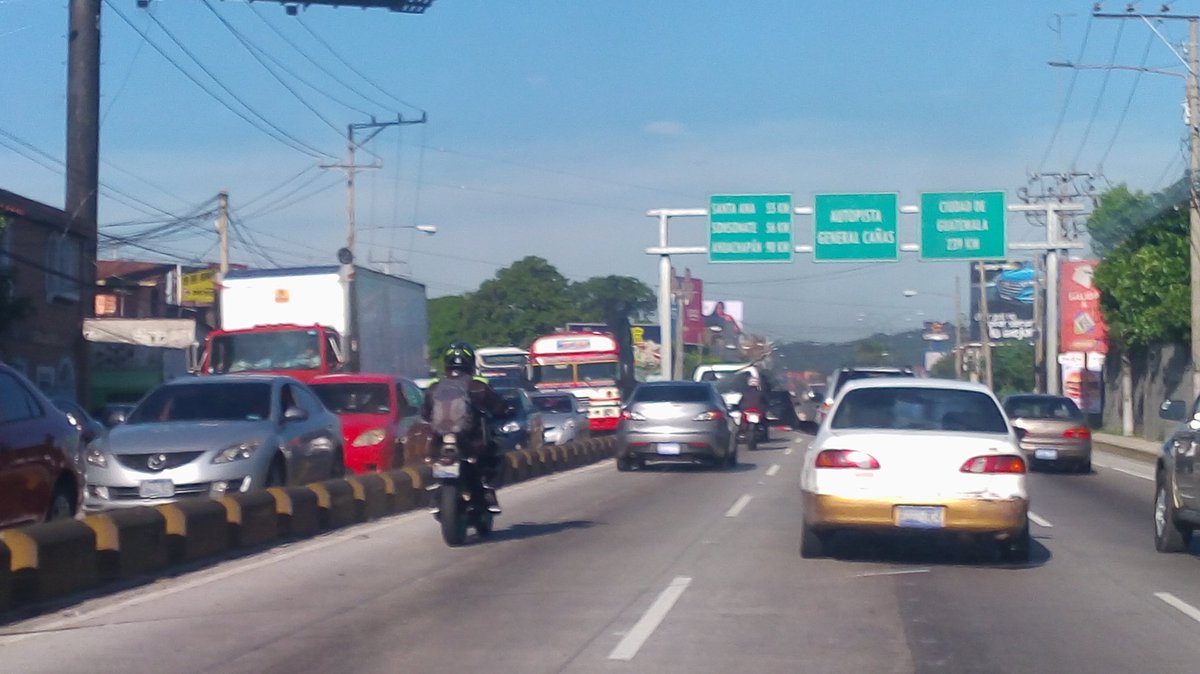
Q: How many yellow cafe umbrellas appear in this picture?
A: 0